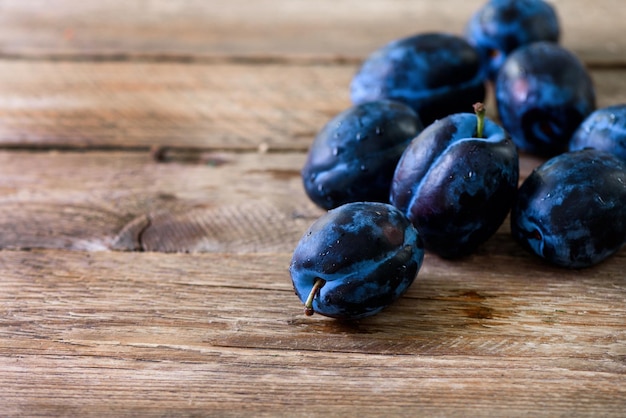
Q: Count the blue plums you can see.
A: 8